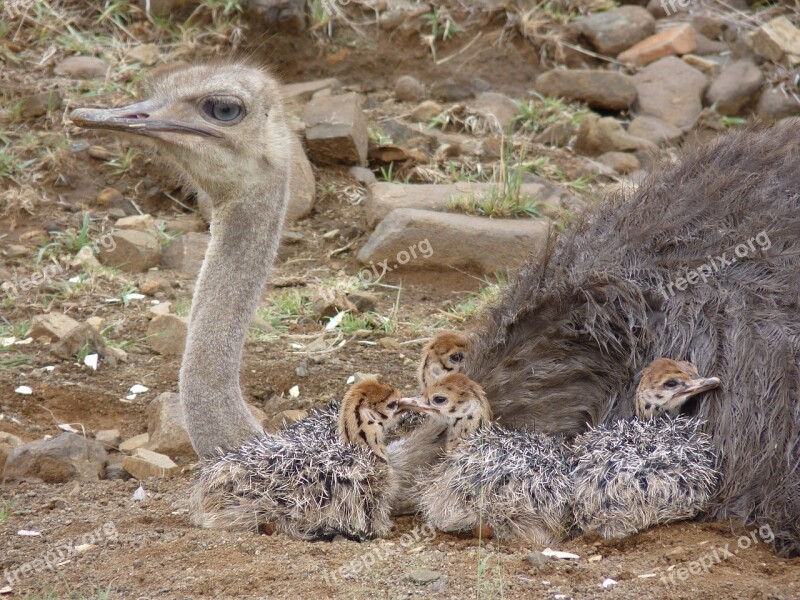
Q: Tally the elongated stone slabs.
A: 2